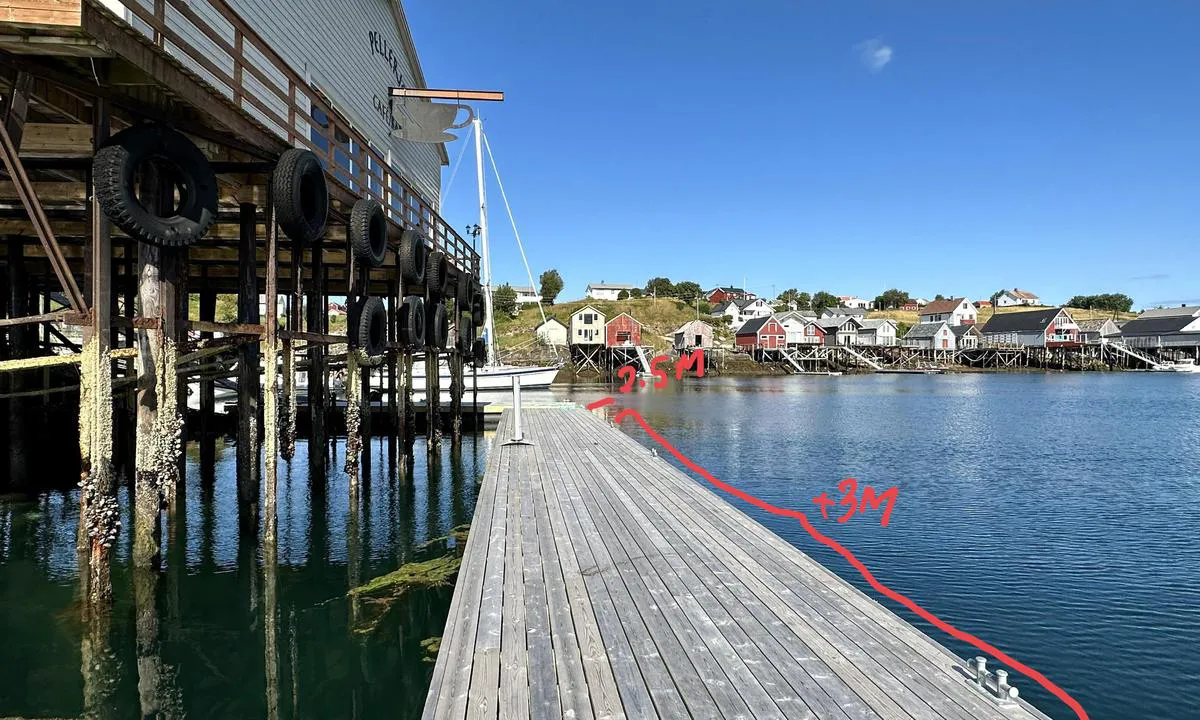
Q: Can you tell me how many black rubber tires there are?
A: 12